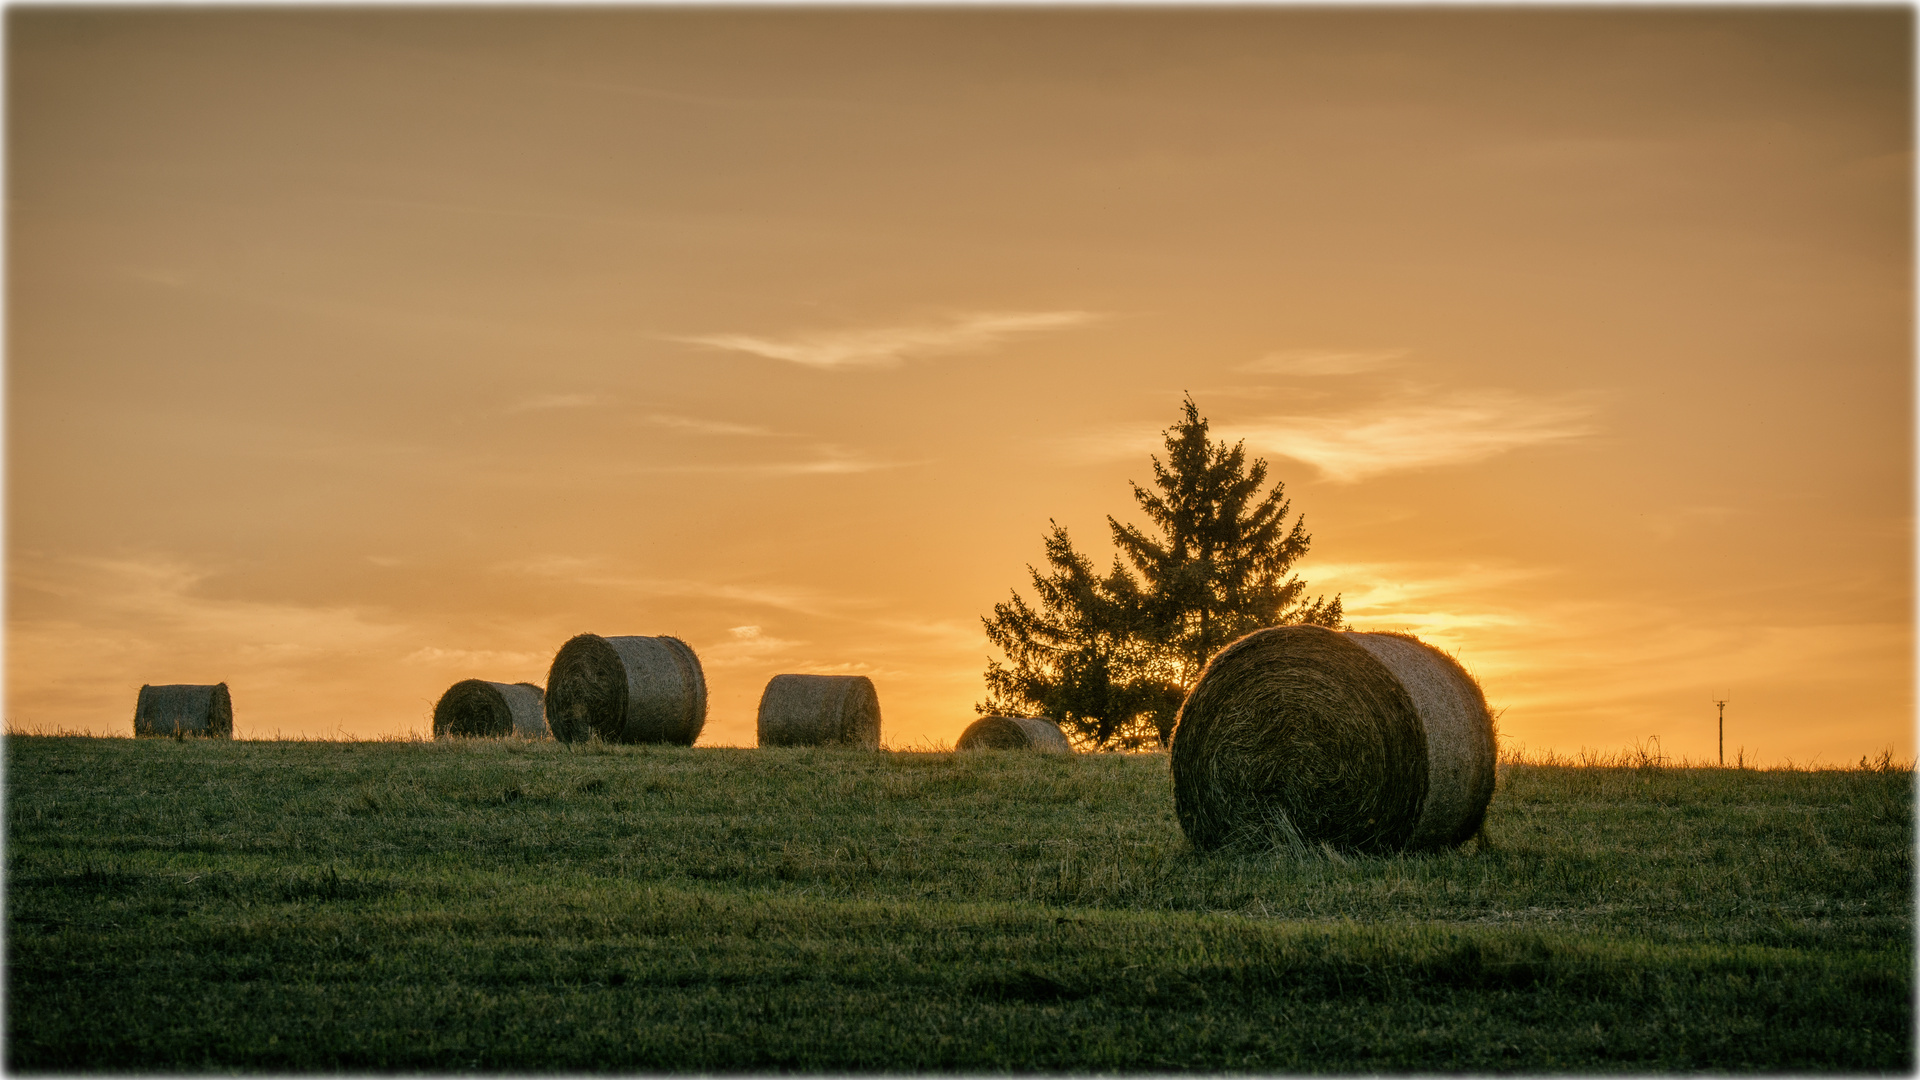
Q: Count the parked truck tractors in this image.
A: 0